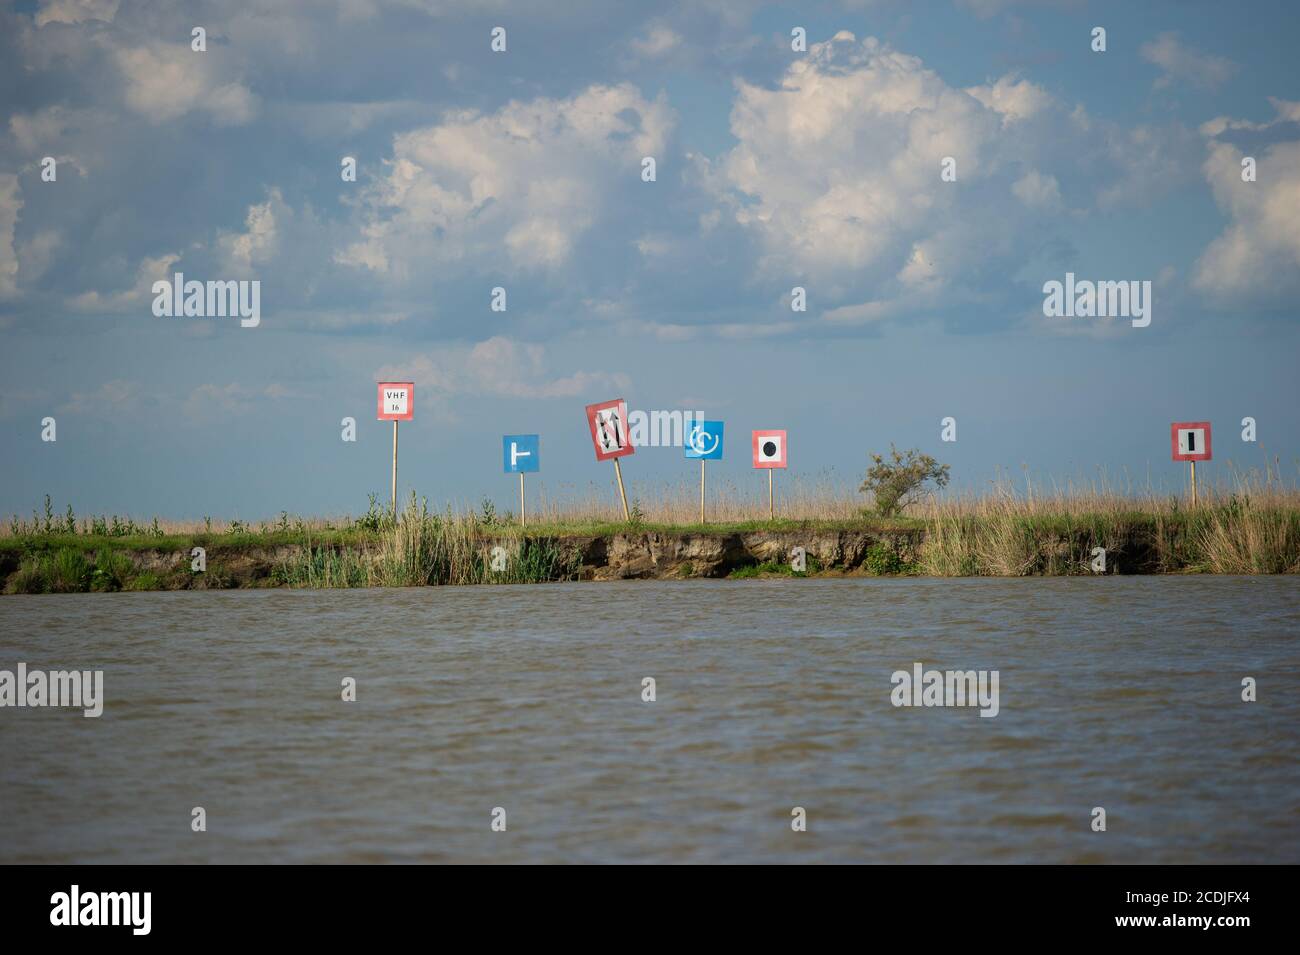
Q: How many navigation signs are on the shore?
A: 6